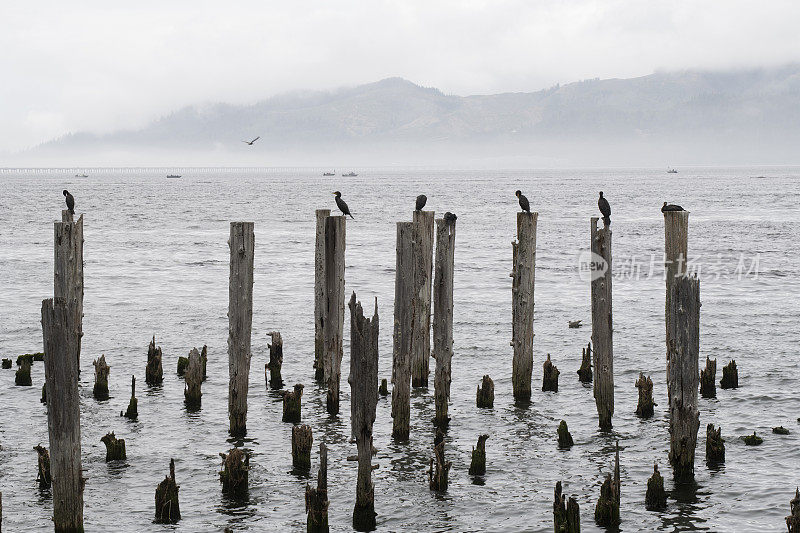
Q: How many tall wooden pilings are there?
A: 13